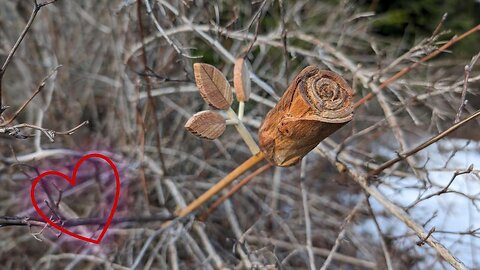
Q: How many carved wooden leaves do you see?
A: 3